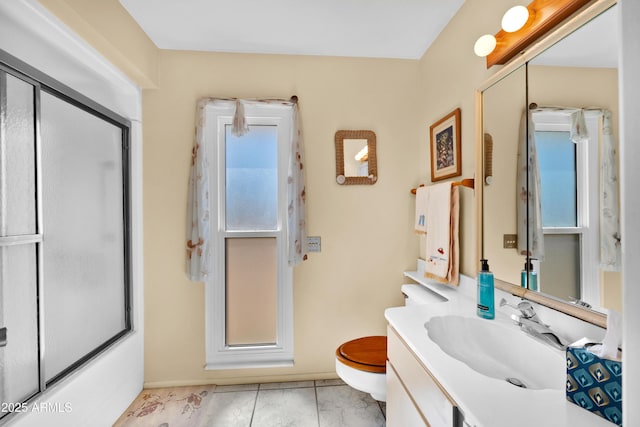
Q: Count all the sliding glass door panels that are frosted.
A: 2